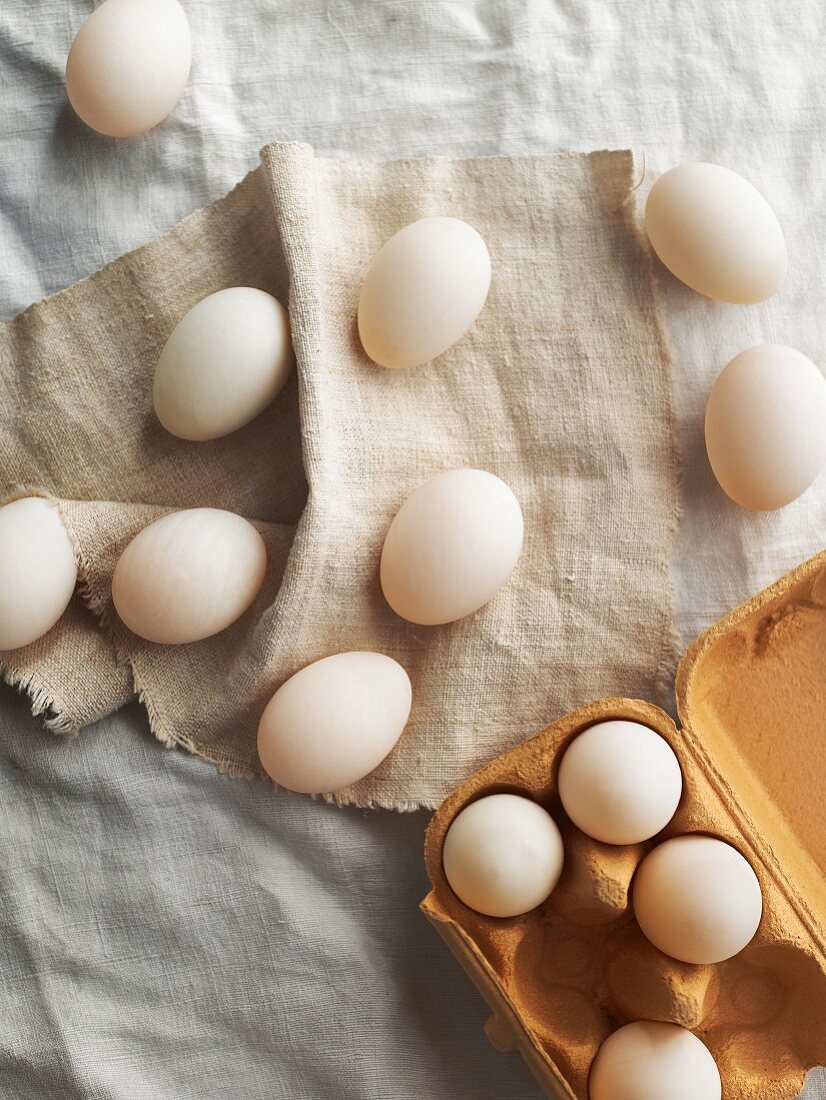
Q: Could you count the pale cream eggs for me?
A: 13